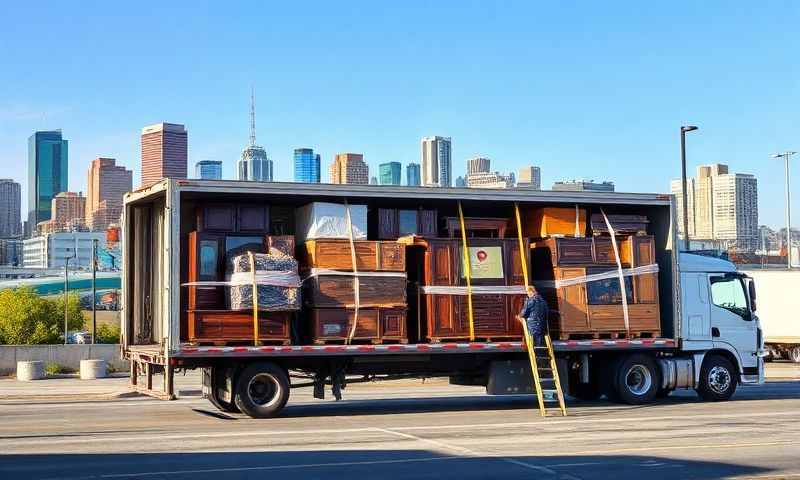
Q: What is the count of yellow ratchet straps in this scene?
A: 3